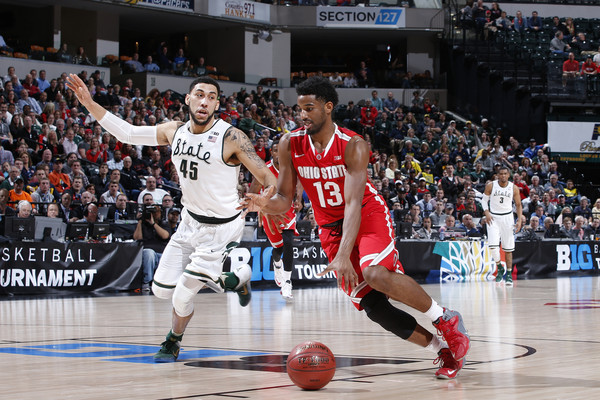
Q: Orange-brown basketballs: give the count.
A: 1